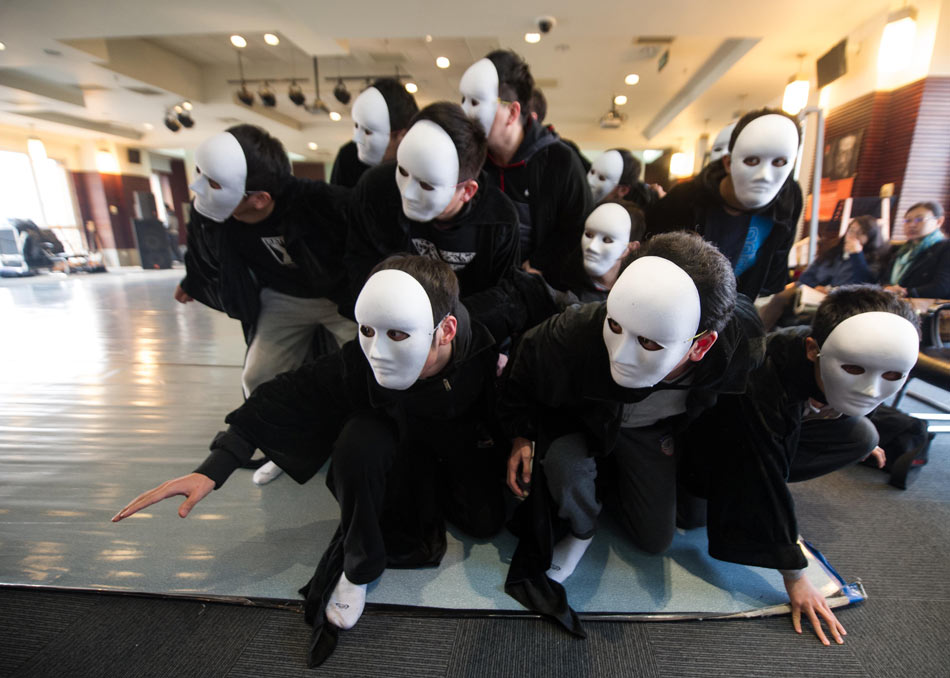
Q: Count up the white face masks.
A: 11